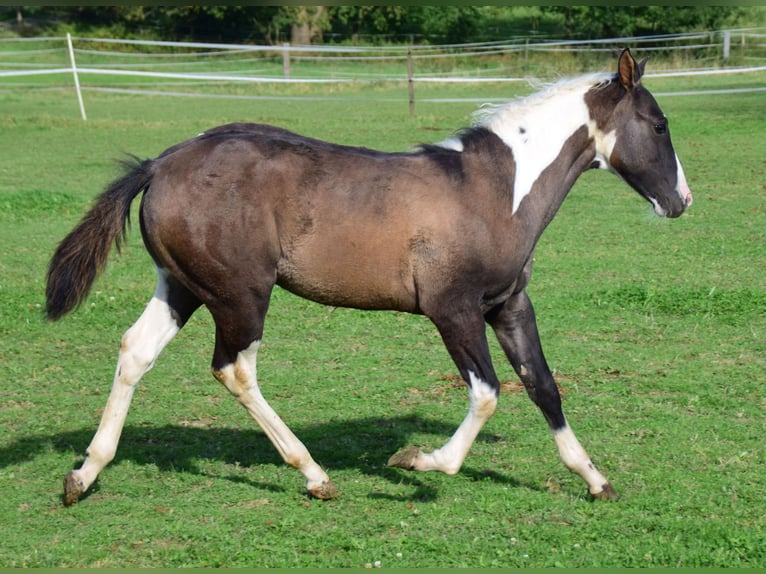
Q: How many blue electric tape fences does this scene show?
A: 0